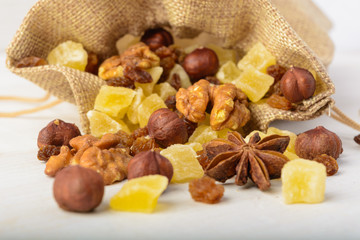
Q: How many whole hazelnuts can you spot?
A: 8